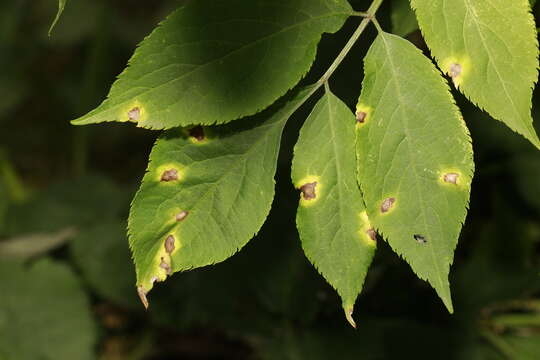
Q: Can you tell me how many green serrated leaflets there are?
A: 5